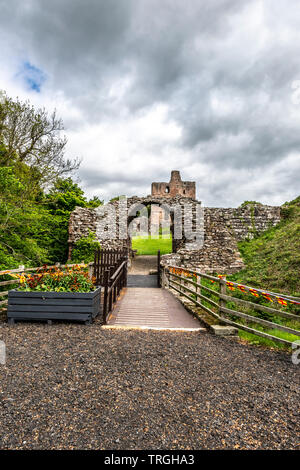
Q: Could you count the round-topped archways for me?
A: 1